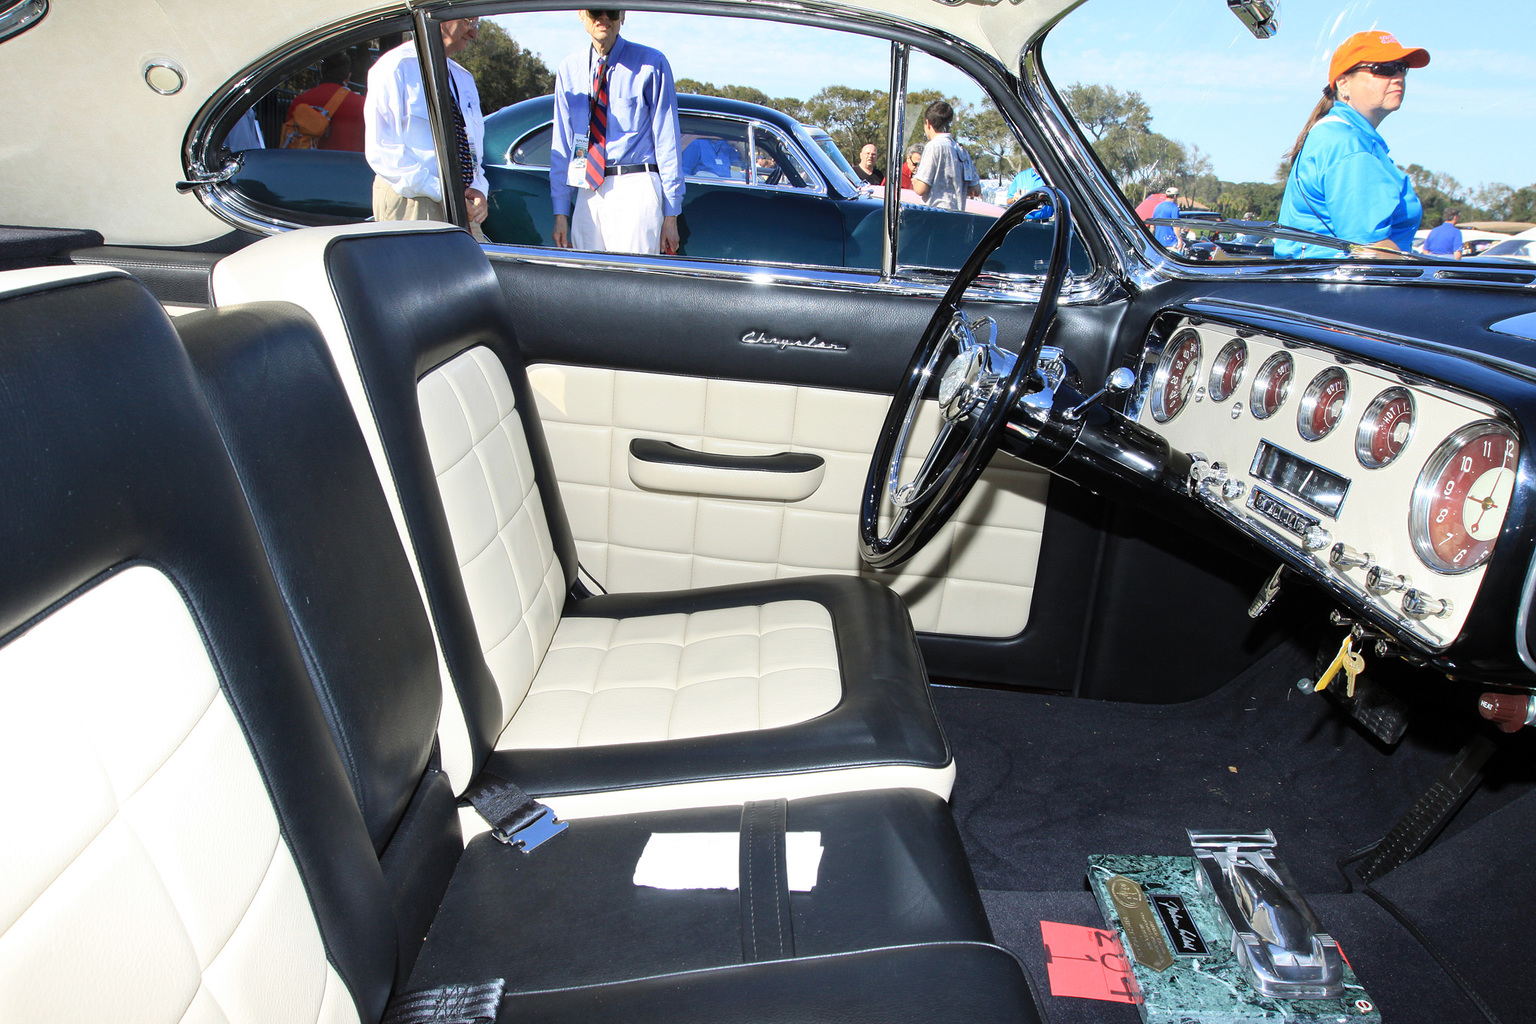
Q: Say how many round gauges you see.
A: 6